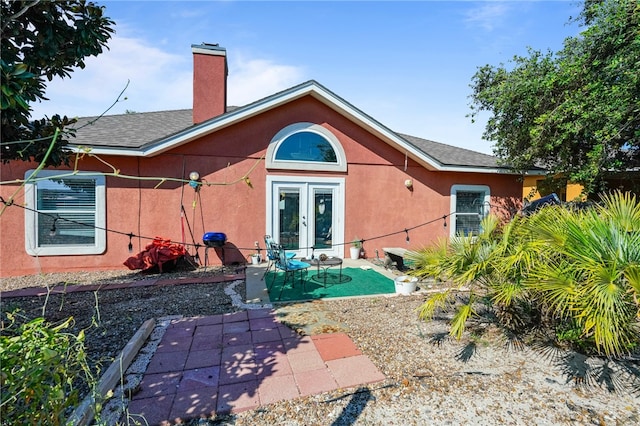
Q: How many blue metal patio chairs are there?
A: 2